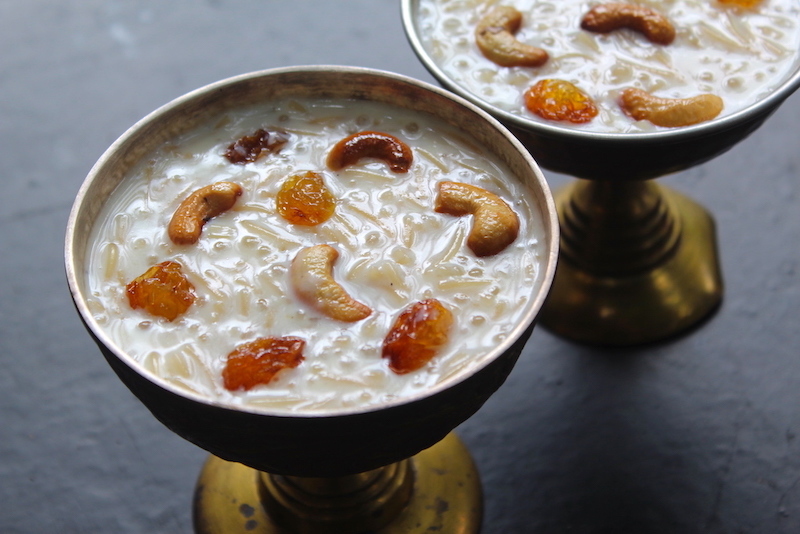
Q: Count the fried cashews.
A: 7